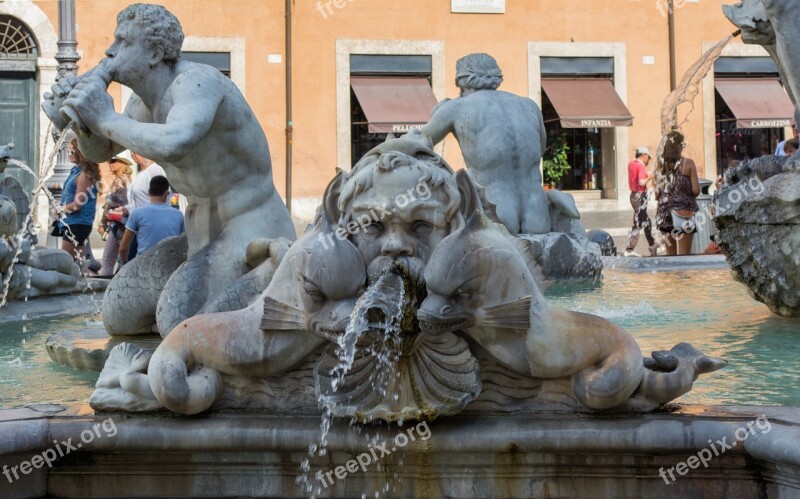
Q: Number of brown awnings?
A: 3